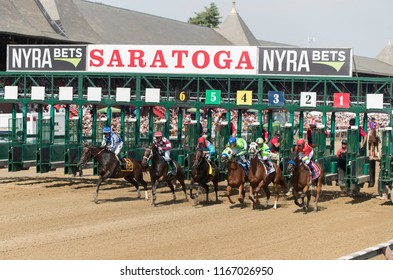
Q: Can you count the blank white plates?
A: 7